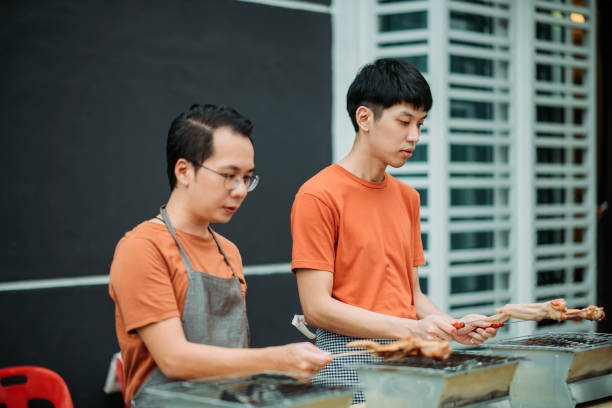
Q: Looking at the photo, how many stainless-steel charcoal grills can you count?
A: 3